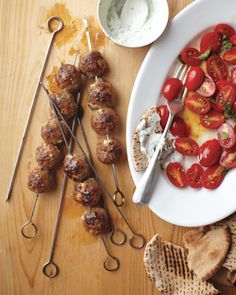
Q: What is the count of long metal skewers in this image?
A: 7